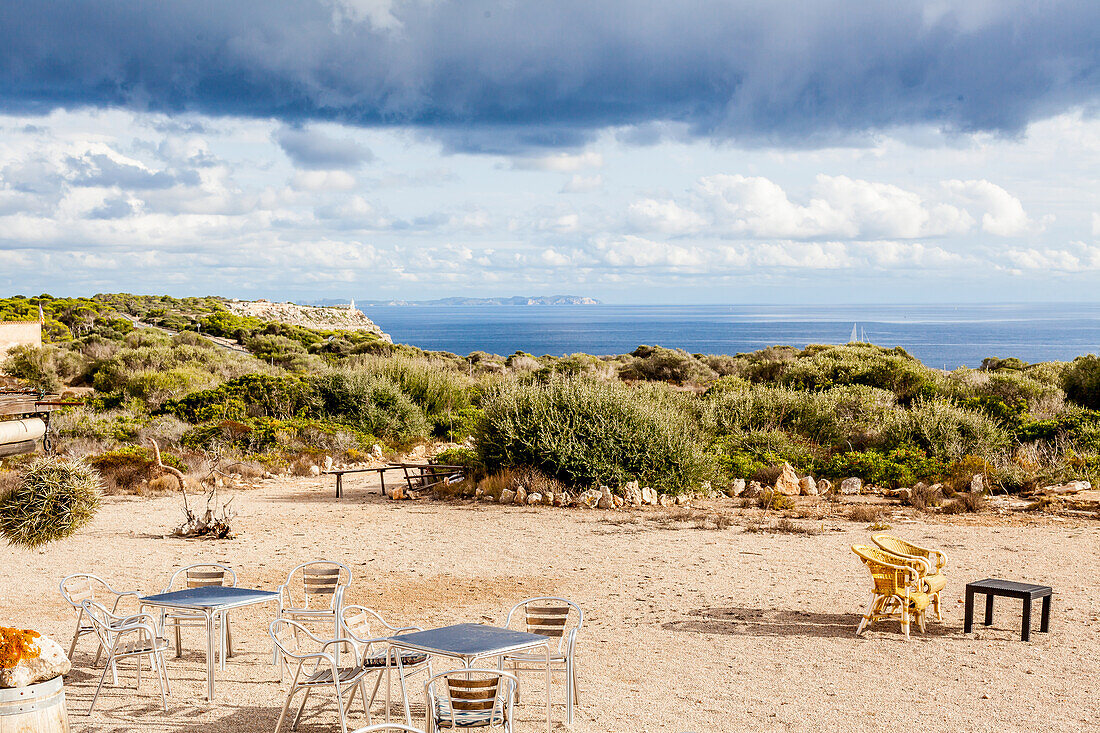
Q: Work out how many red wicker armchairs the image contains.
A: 0